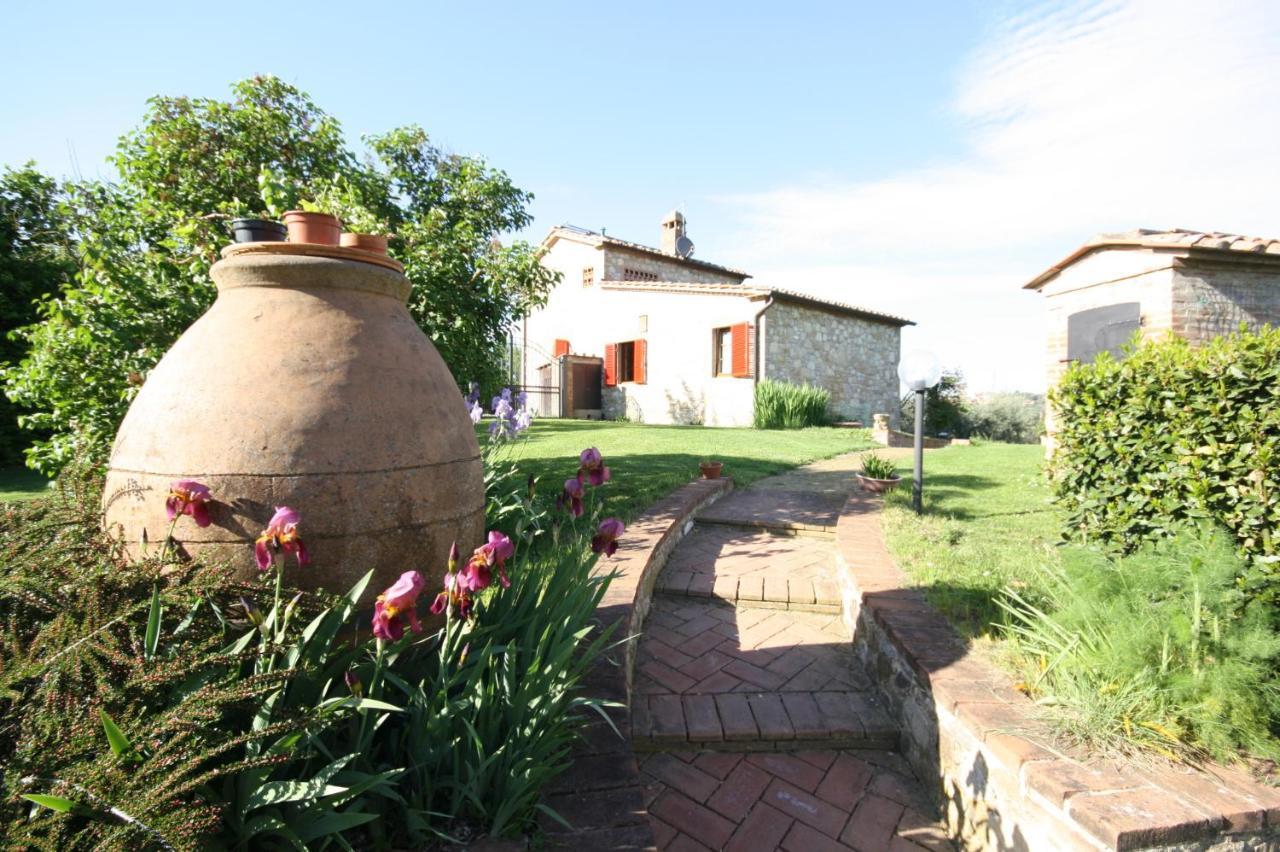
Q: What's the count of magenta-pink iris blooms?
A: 8